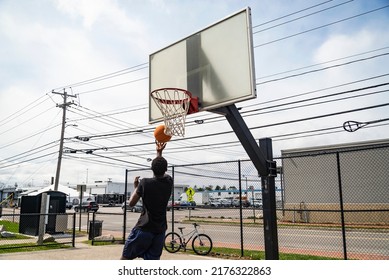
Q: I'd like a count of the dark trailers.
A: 1